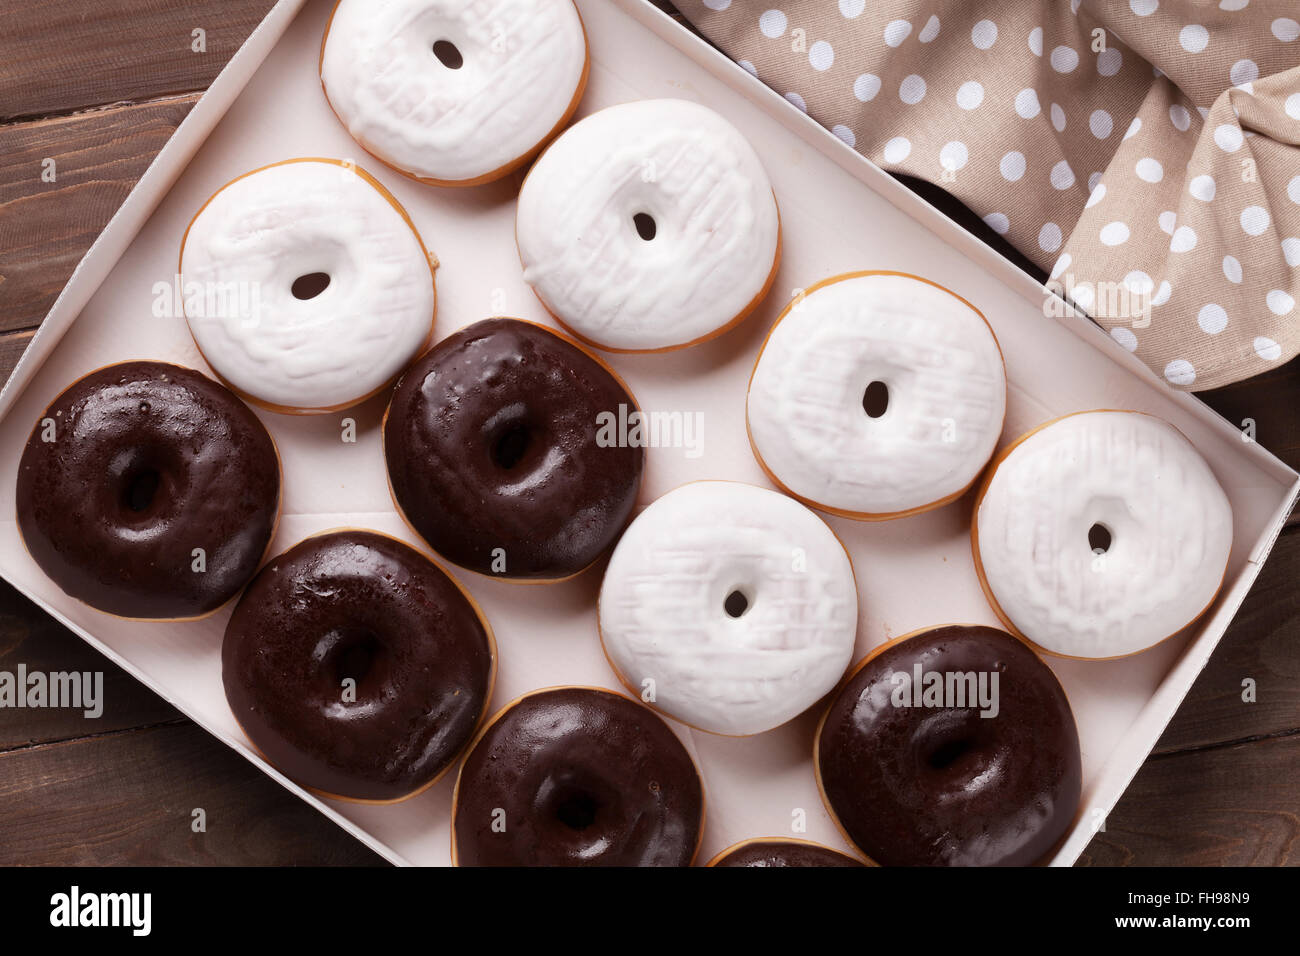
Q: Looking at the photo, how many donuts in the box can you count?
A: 12